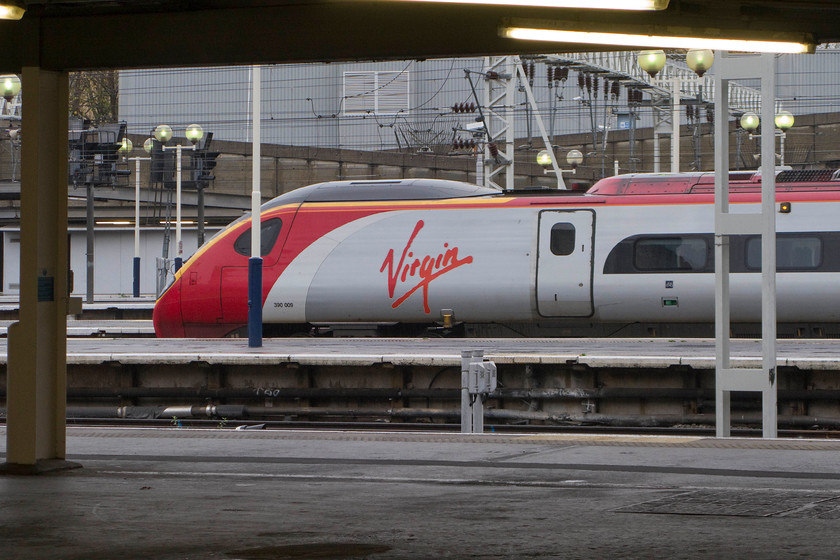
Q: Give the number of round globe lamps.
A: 11